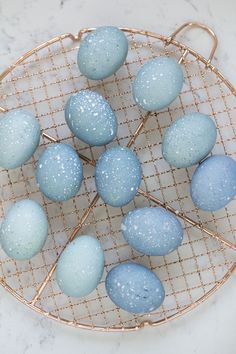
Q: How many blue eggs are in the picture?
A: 12